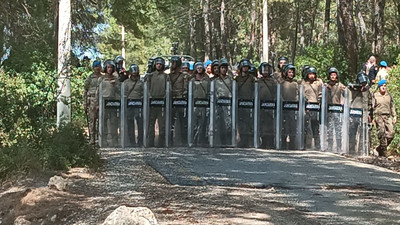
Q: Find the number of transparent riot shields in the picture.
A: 12